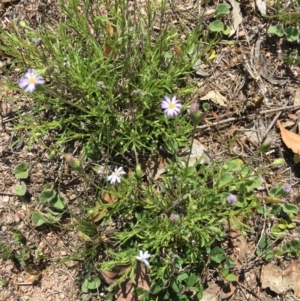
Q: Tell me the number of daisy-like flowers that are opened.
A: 4